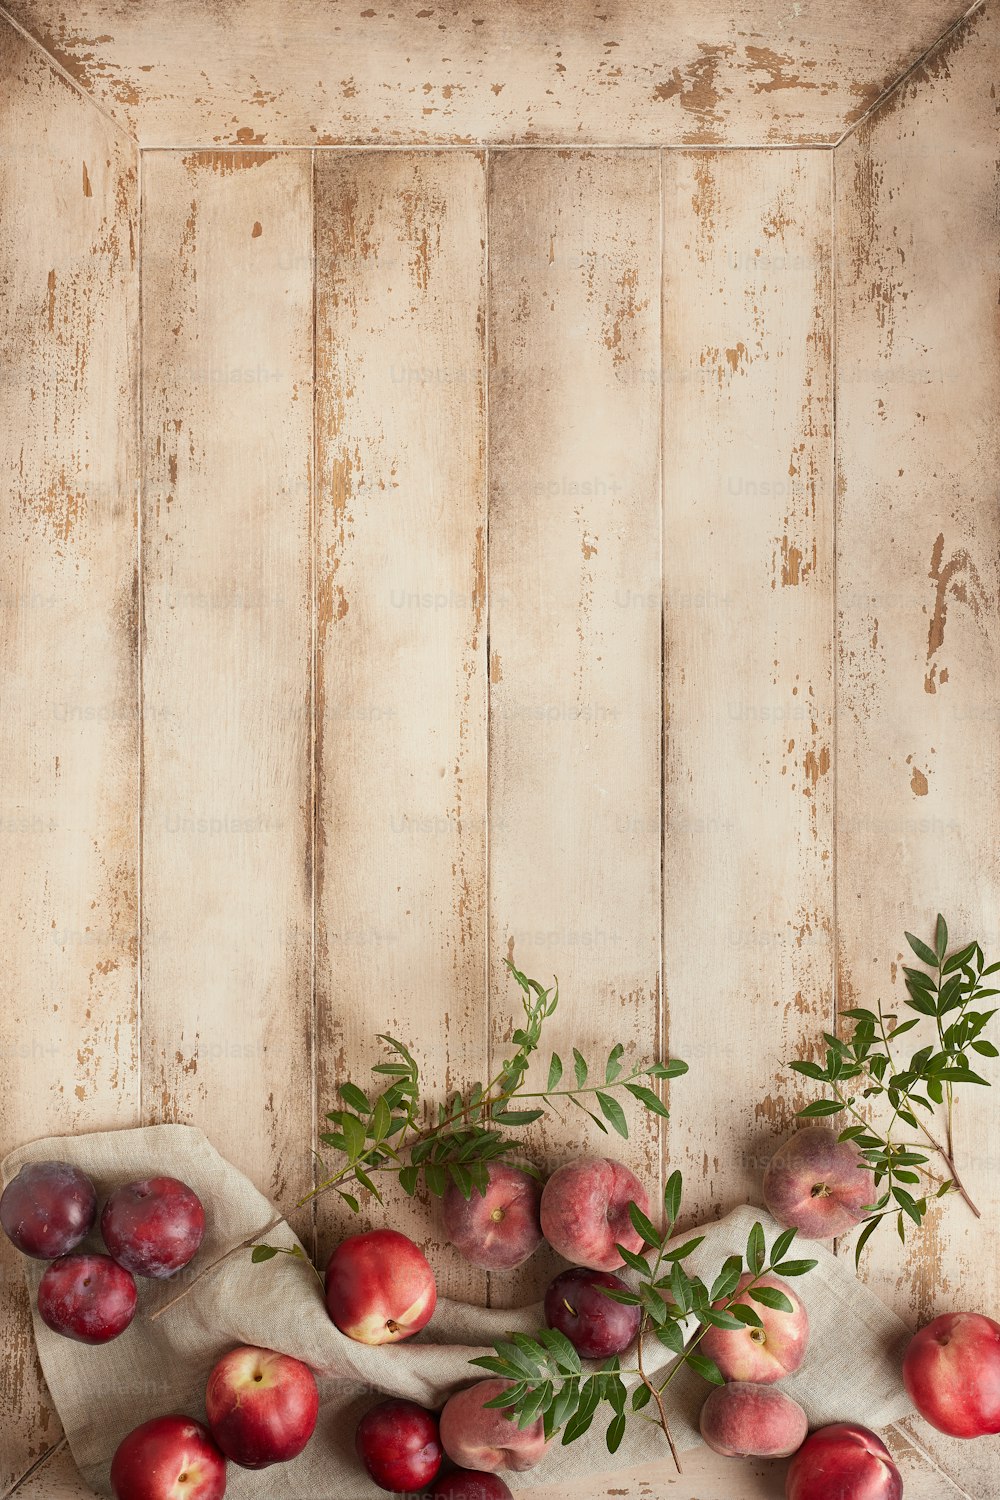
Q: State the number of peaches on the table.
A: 6